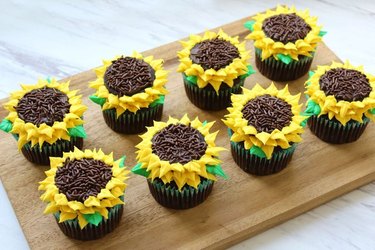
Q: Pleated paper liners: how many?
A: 8